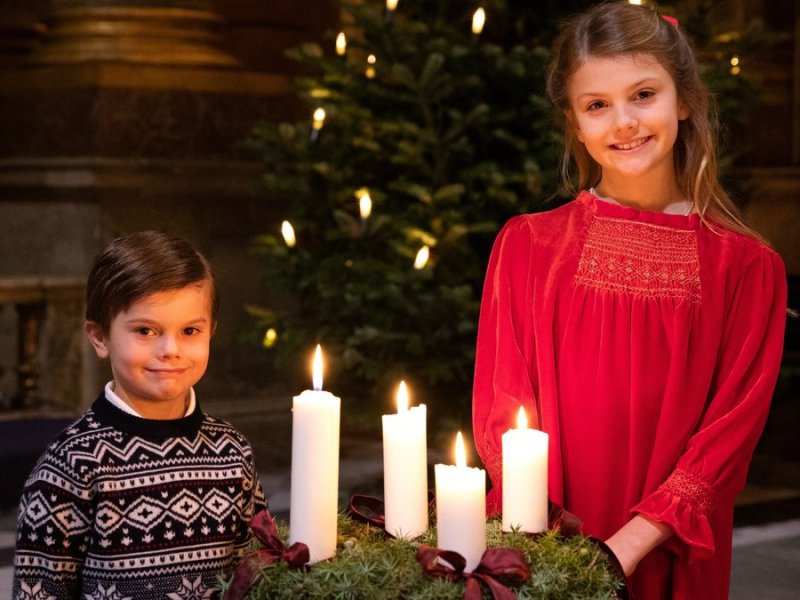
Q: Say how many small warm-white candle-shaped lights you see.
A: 11